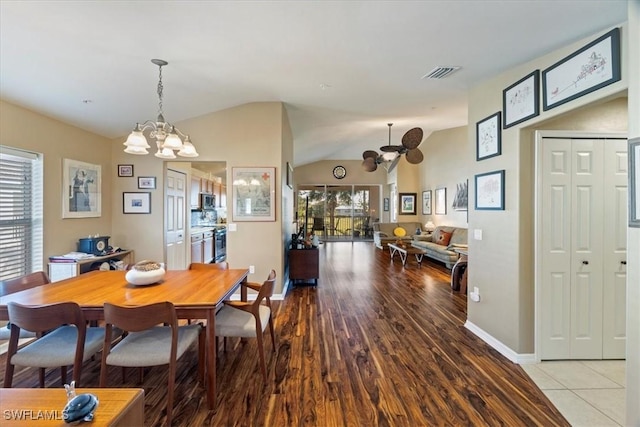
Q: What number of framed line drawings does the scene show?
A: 4